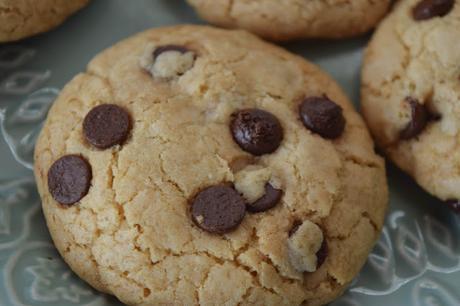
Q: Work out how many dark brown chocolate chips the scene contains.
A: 11